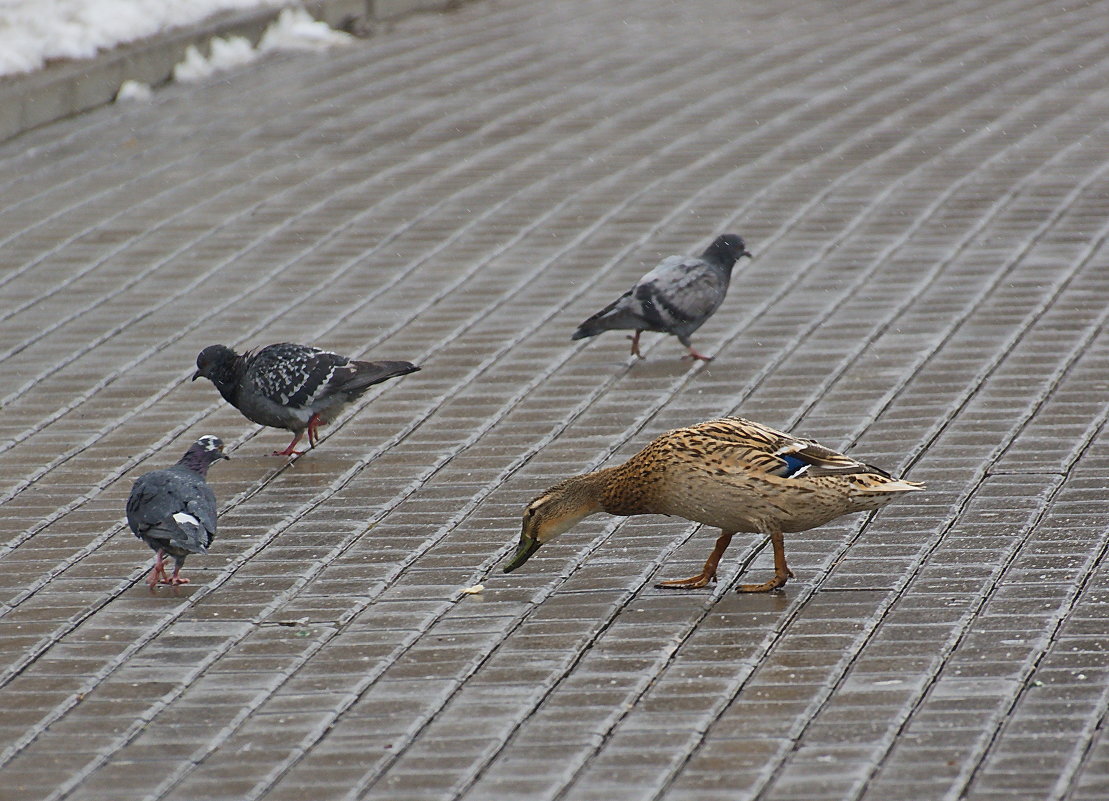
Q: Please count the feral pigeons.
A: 3